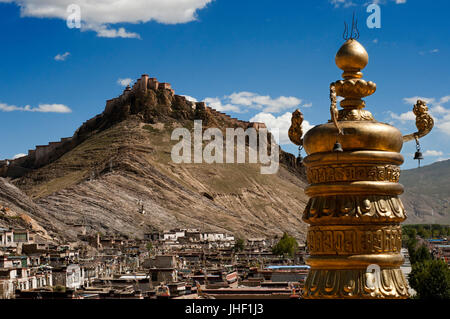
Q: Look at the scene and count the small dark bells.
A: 3